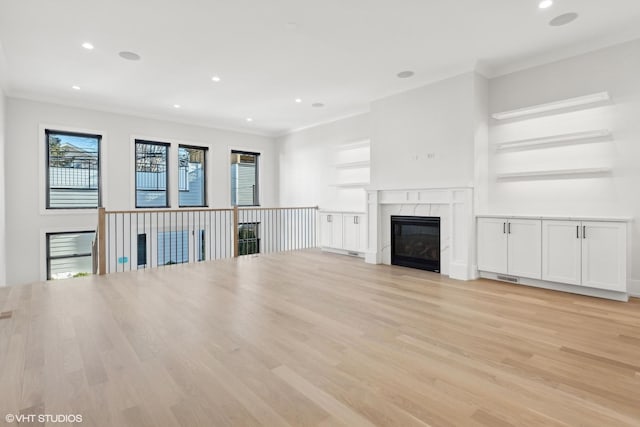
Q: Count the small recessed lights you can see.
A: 7